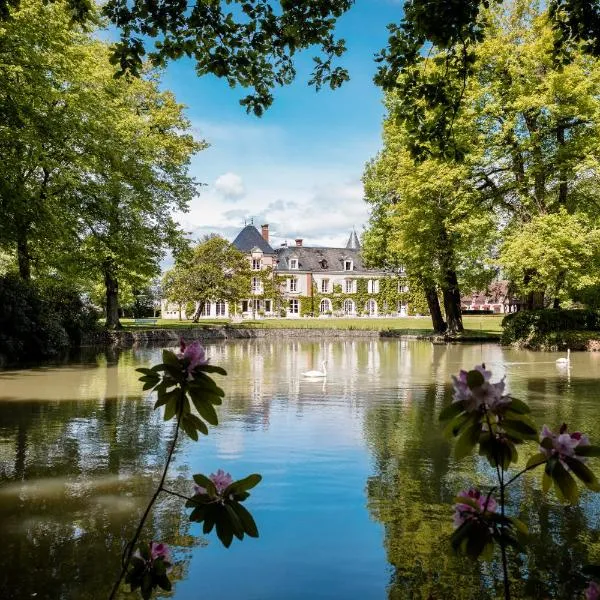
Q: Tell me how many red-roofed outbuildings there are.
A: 1